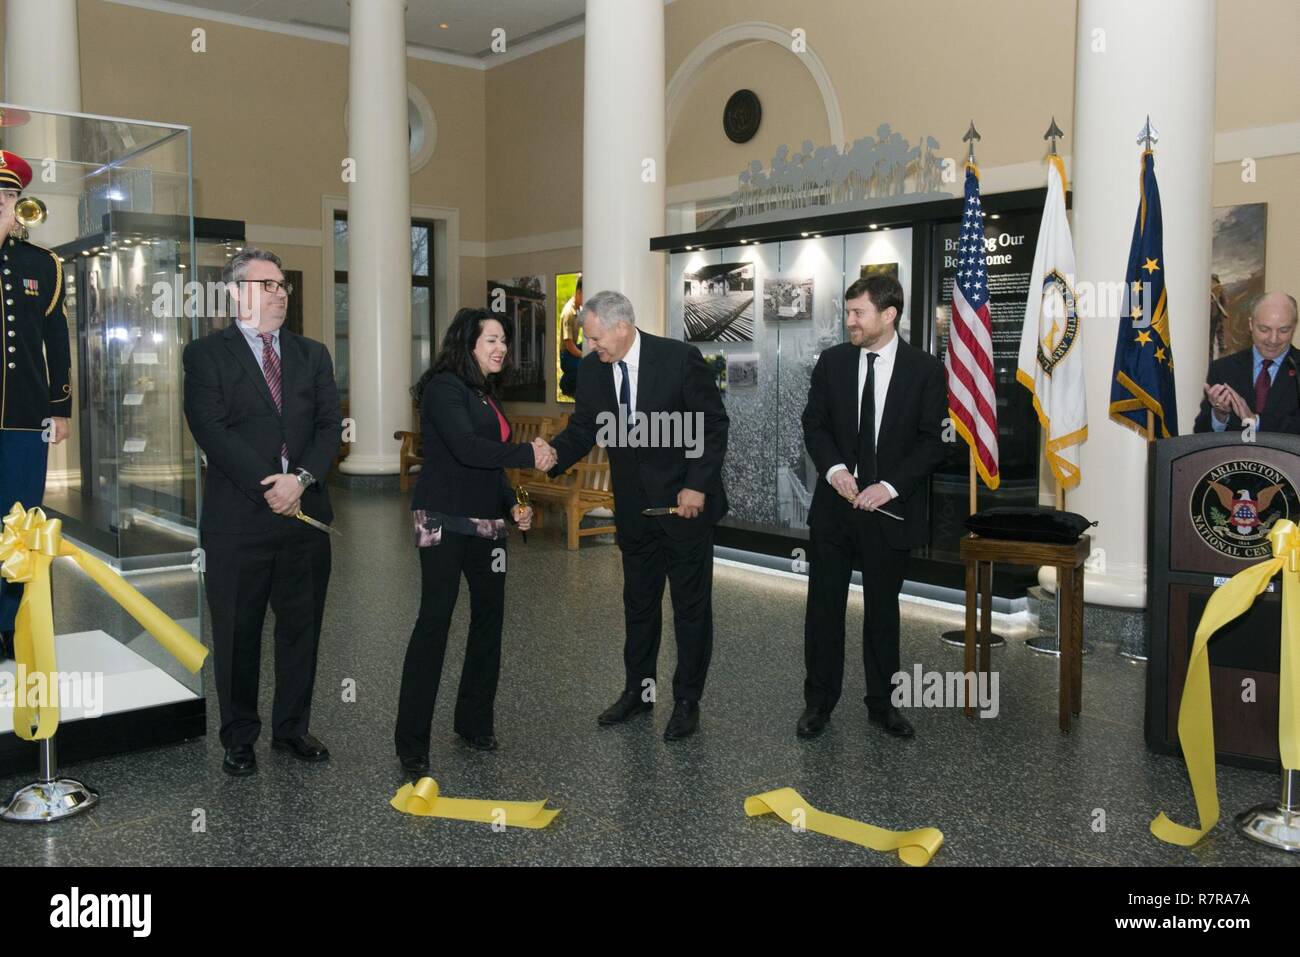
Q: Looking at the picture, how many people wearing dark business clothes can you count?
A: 5